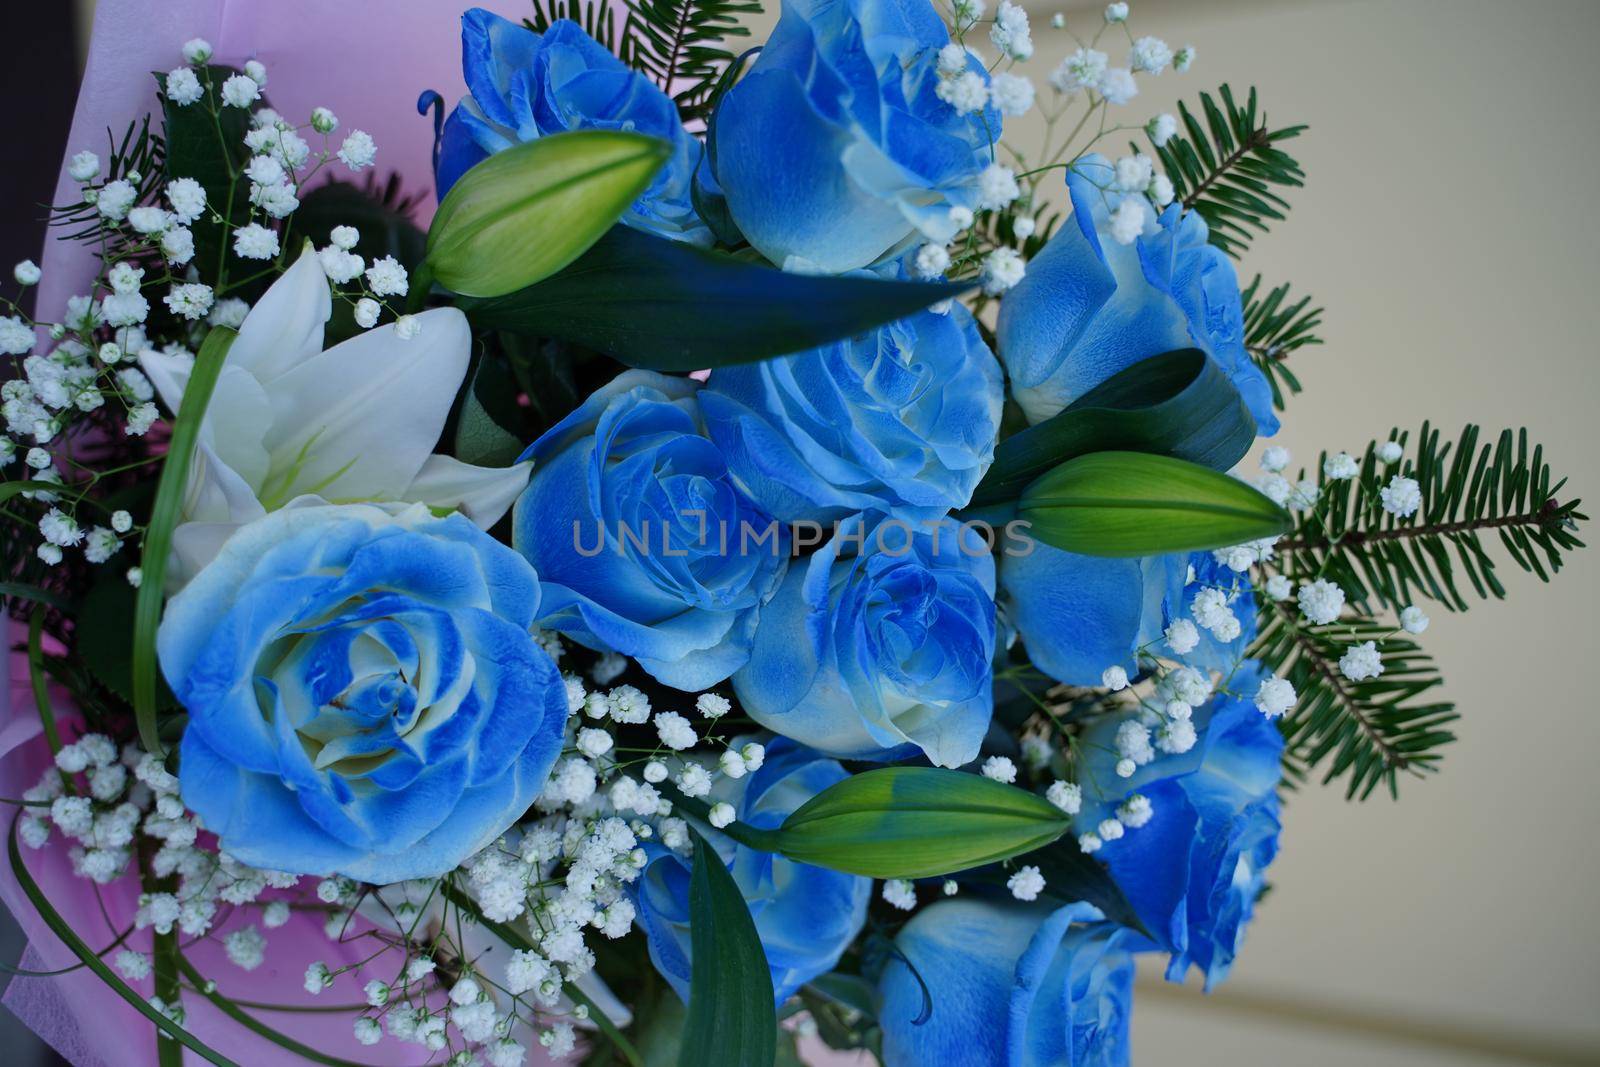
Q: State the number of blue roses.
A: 11